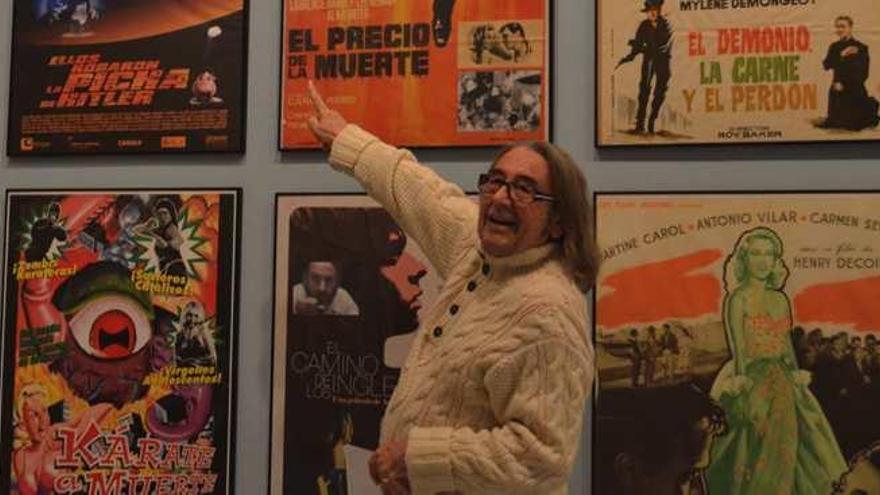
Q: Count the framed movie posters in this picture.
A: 6